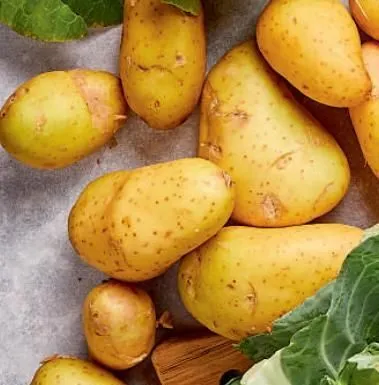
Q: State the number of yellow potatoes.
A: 10